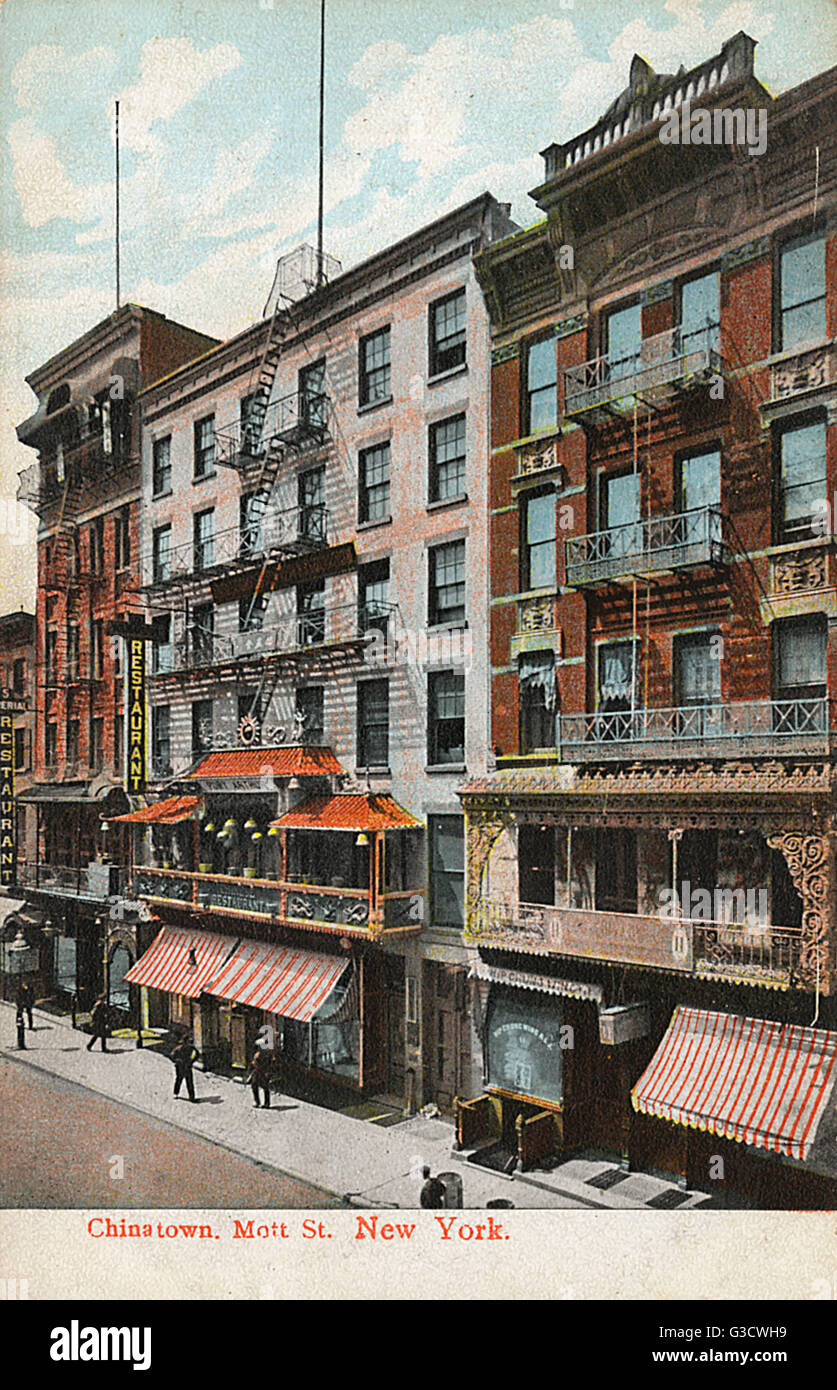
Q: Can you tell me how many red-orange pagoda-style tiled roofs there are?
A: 3